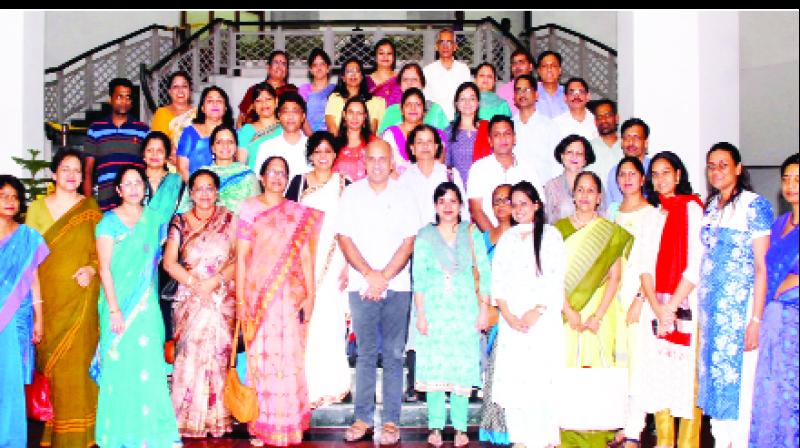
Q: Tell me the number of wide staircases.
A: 1